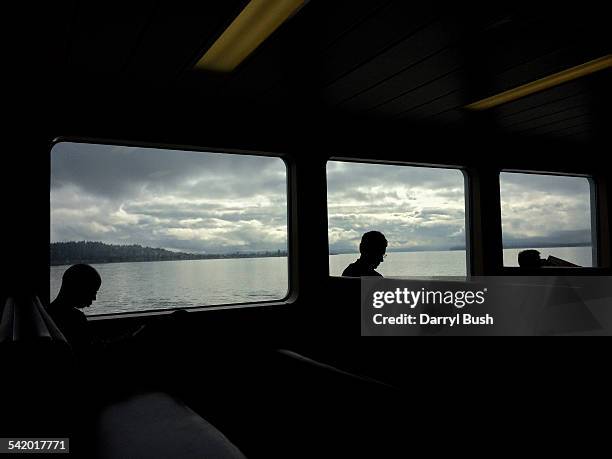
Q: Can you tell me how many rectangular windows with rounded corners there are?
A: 3